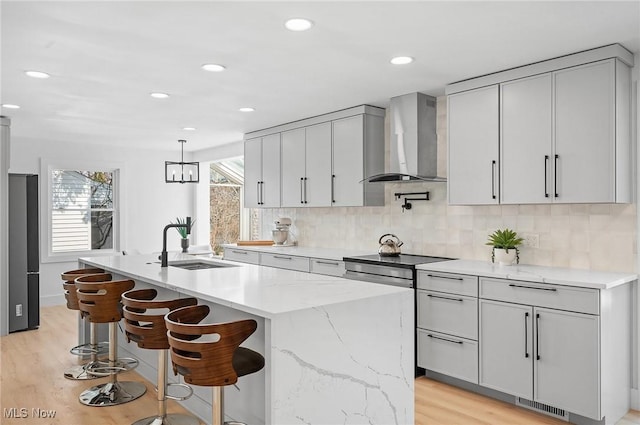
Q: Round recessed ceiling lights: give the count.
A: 8